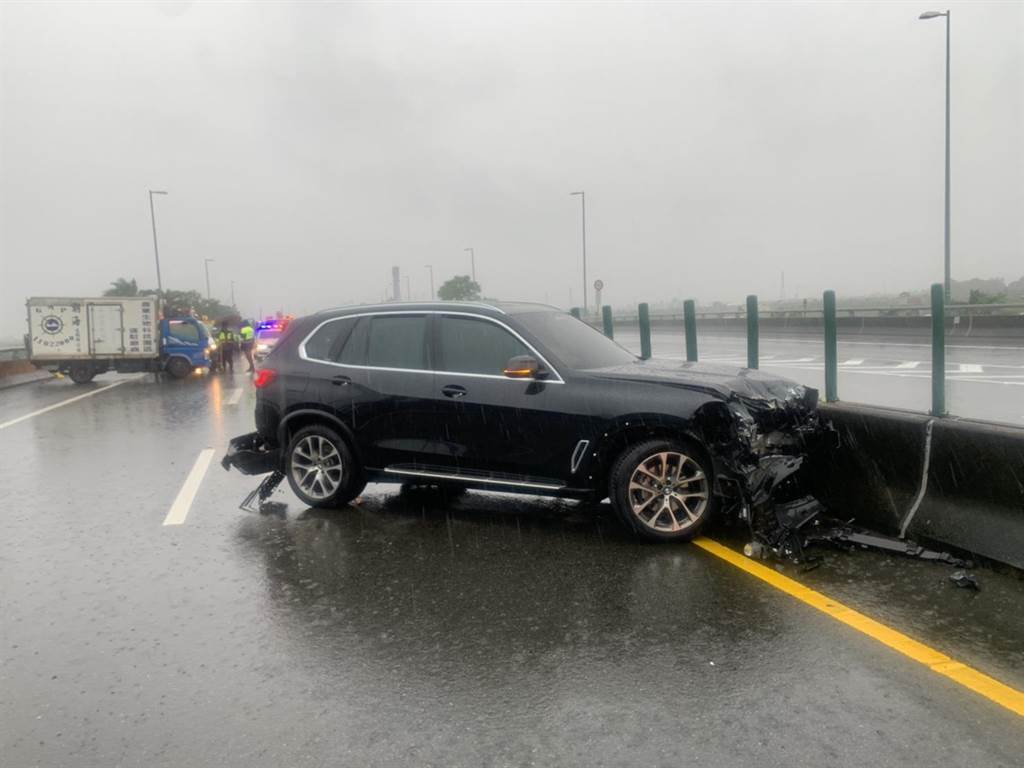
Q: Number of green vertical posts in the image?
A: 7